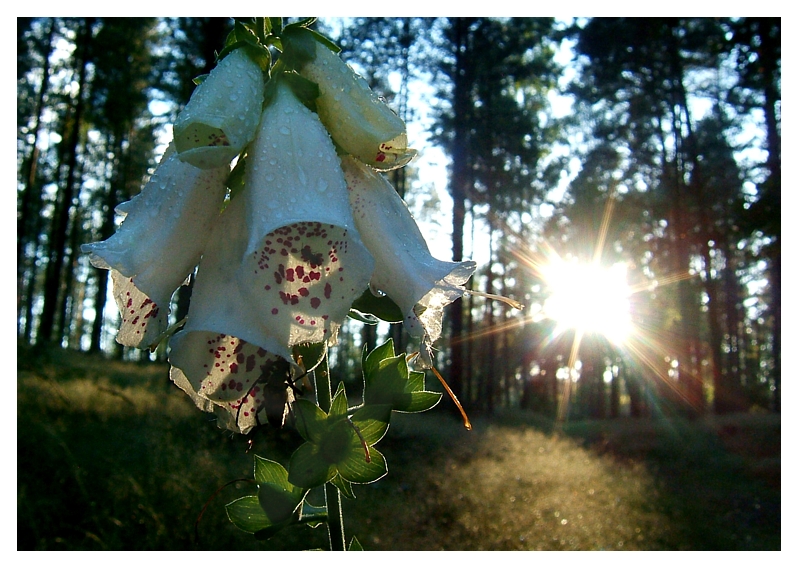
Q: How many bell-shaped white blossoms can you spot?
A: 6